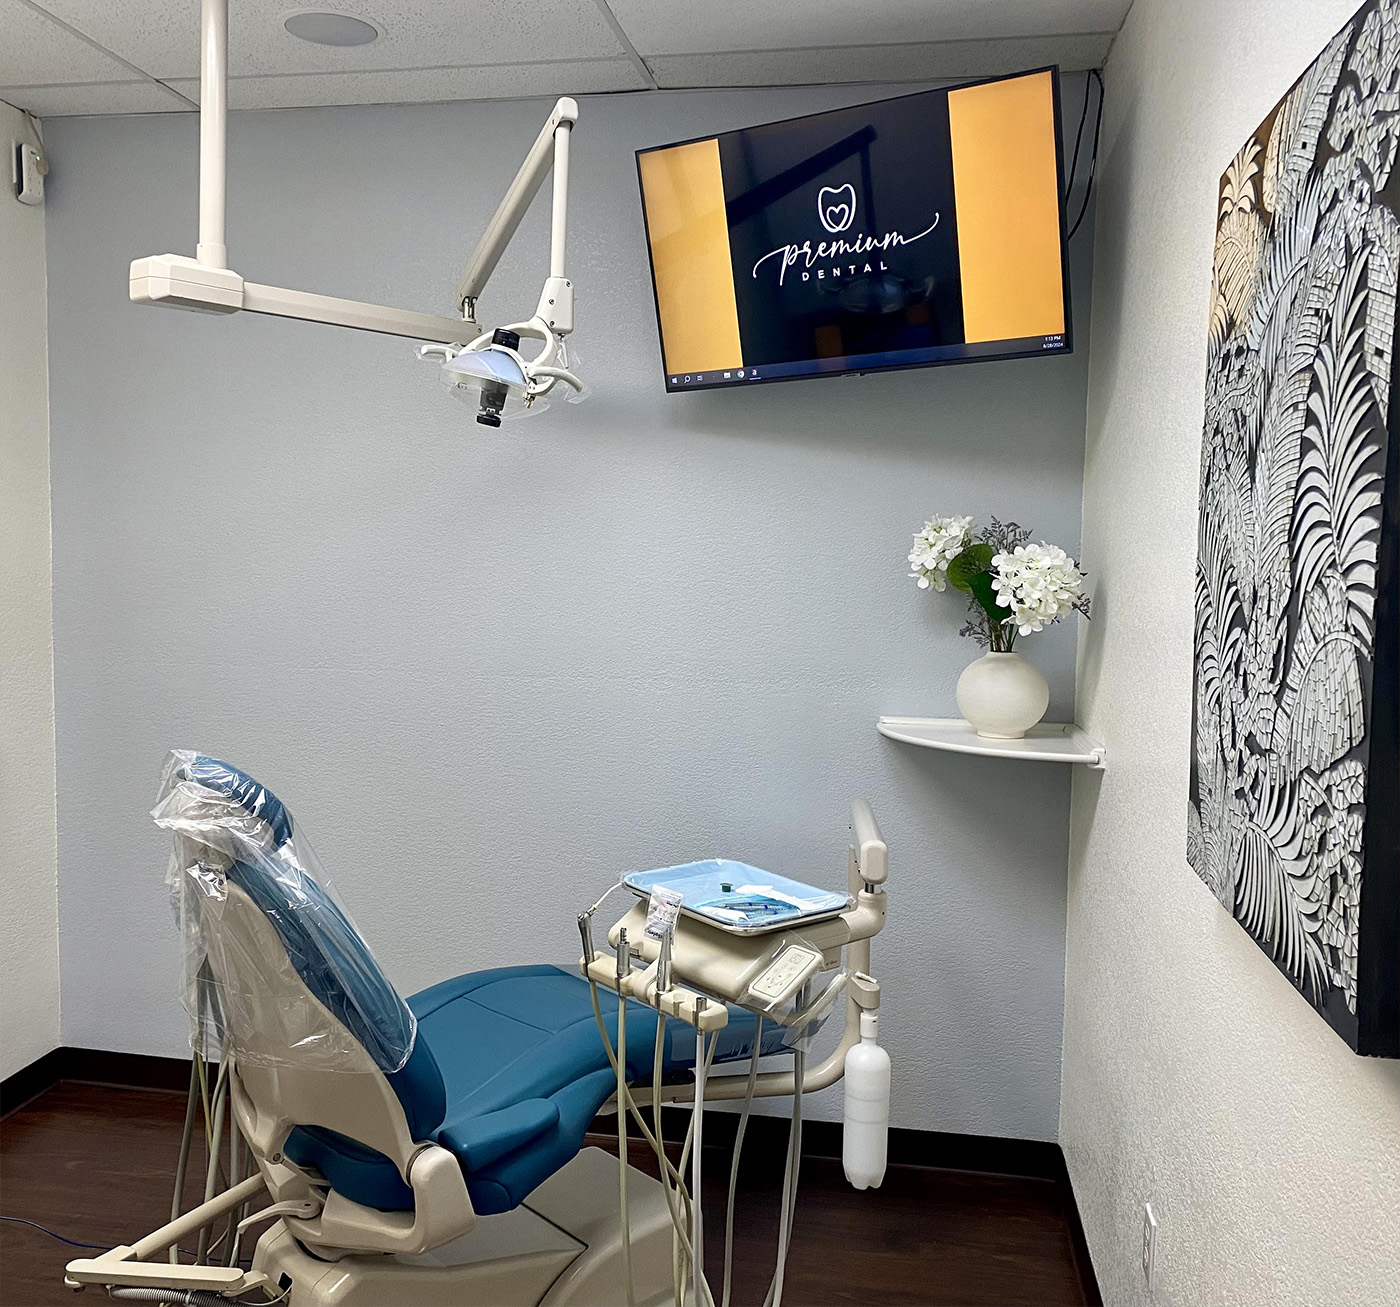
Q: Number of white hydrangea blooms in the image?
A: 2